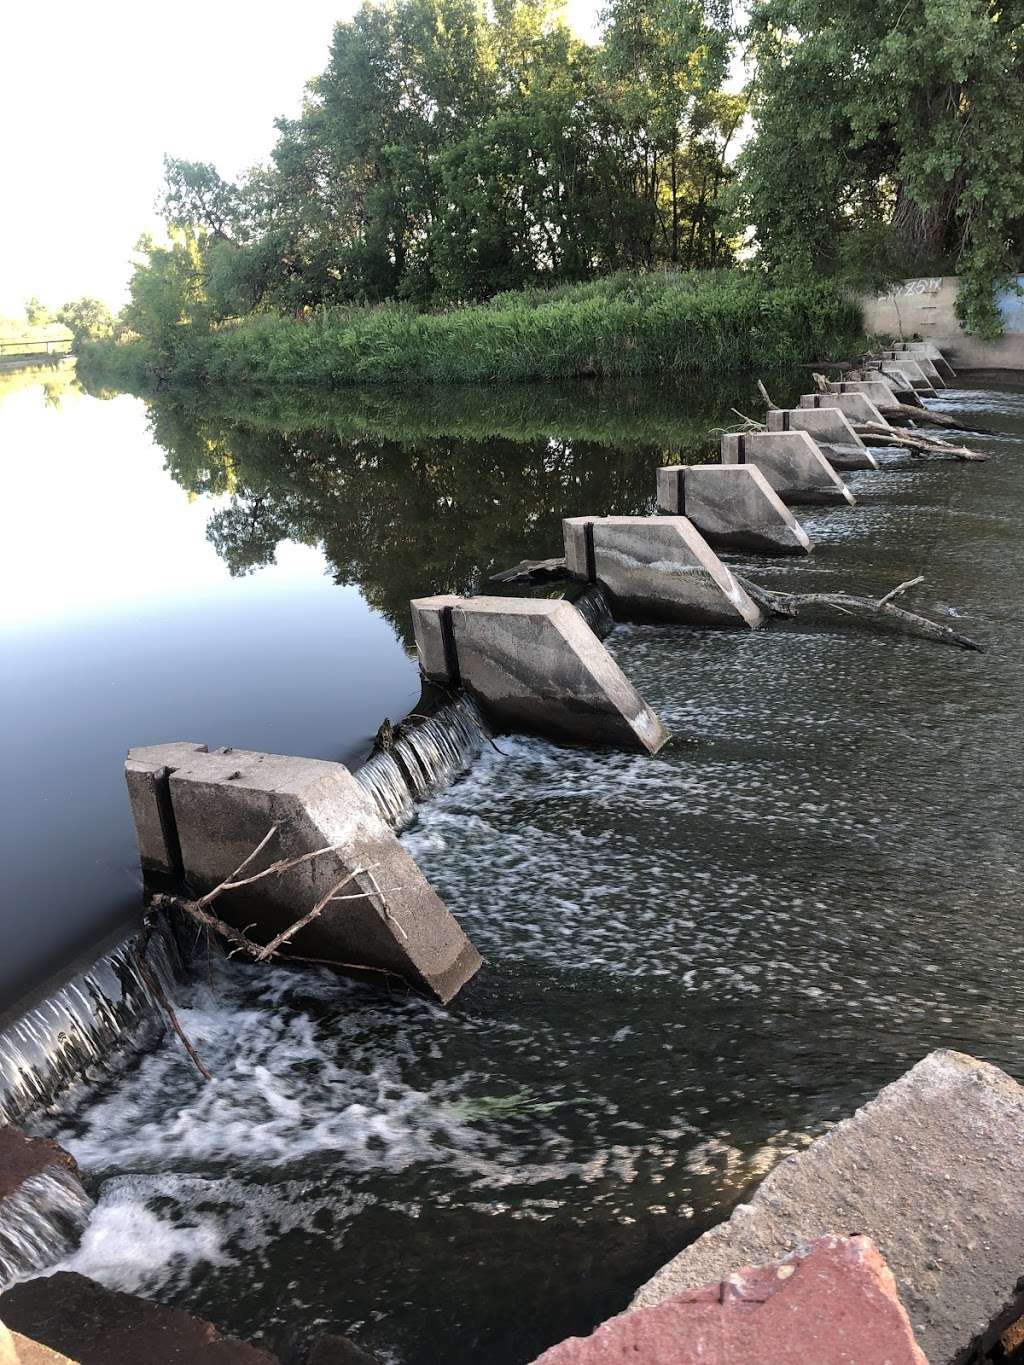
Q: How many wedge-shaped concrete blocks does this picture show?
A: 12